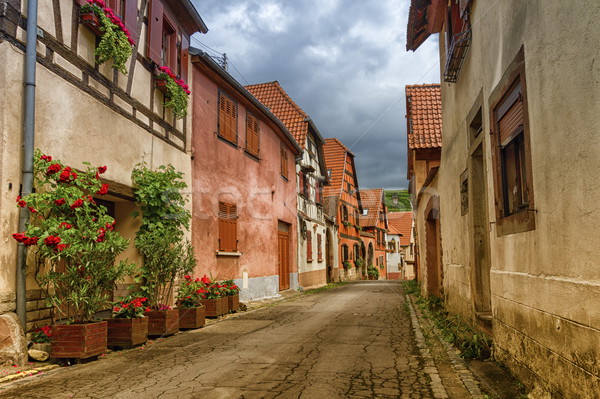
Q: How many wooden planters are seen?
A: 6